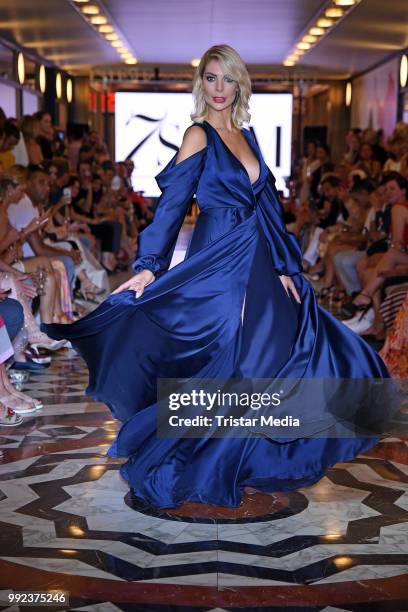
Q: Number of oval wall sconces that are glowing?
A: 6